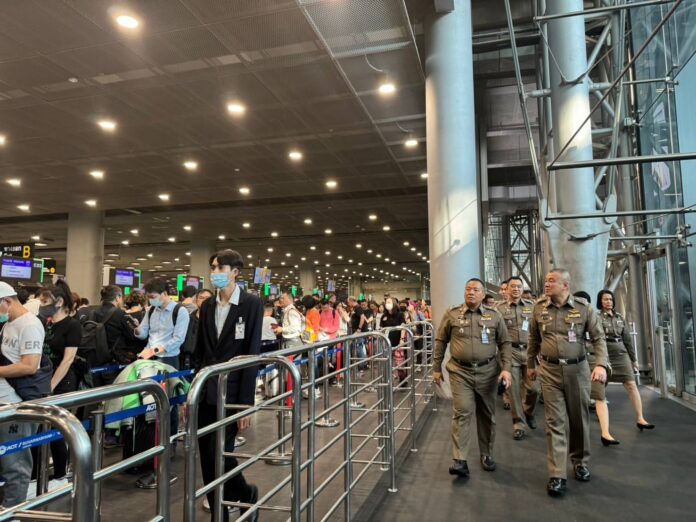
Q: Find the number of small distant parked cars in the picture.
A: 0